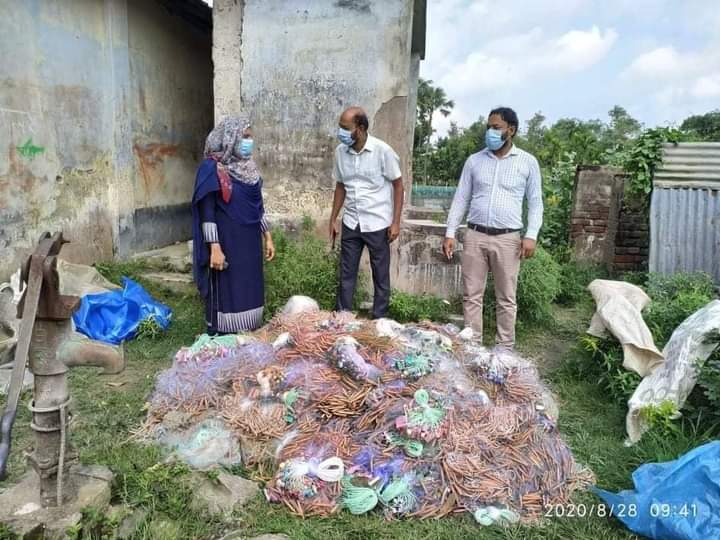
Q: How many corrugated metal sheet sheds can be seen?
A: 1